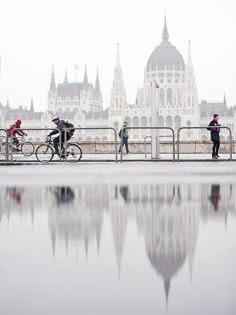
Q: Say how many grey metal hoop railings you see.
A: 5